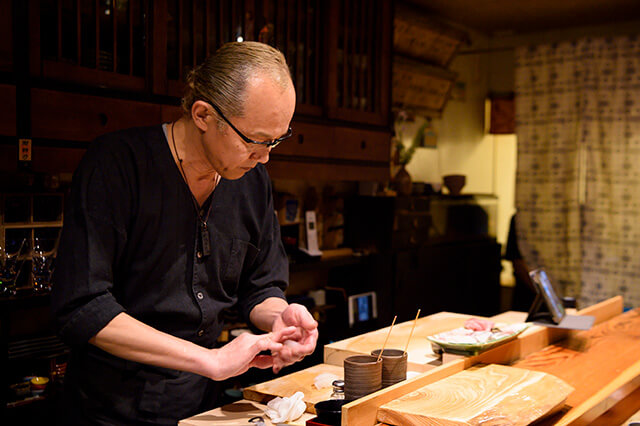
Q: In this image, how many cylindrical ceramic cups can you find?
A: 2